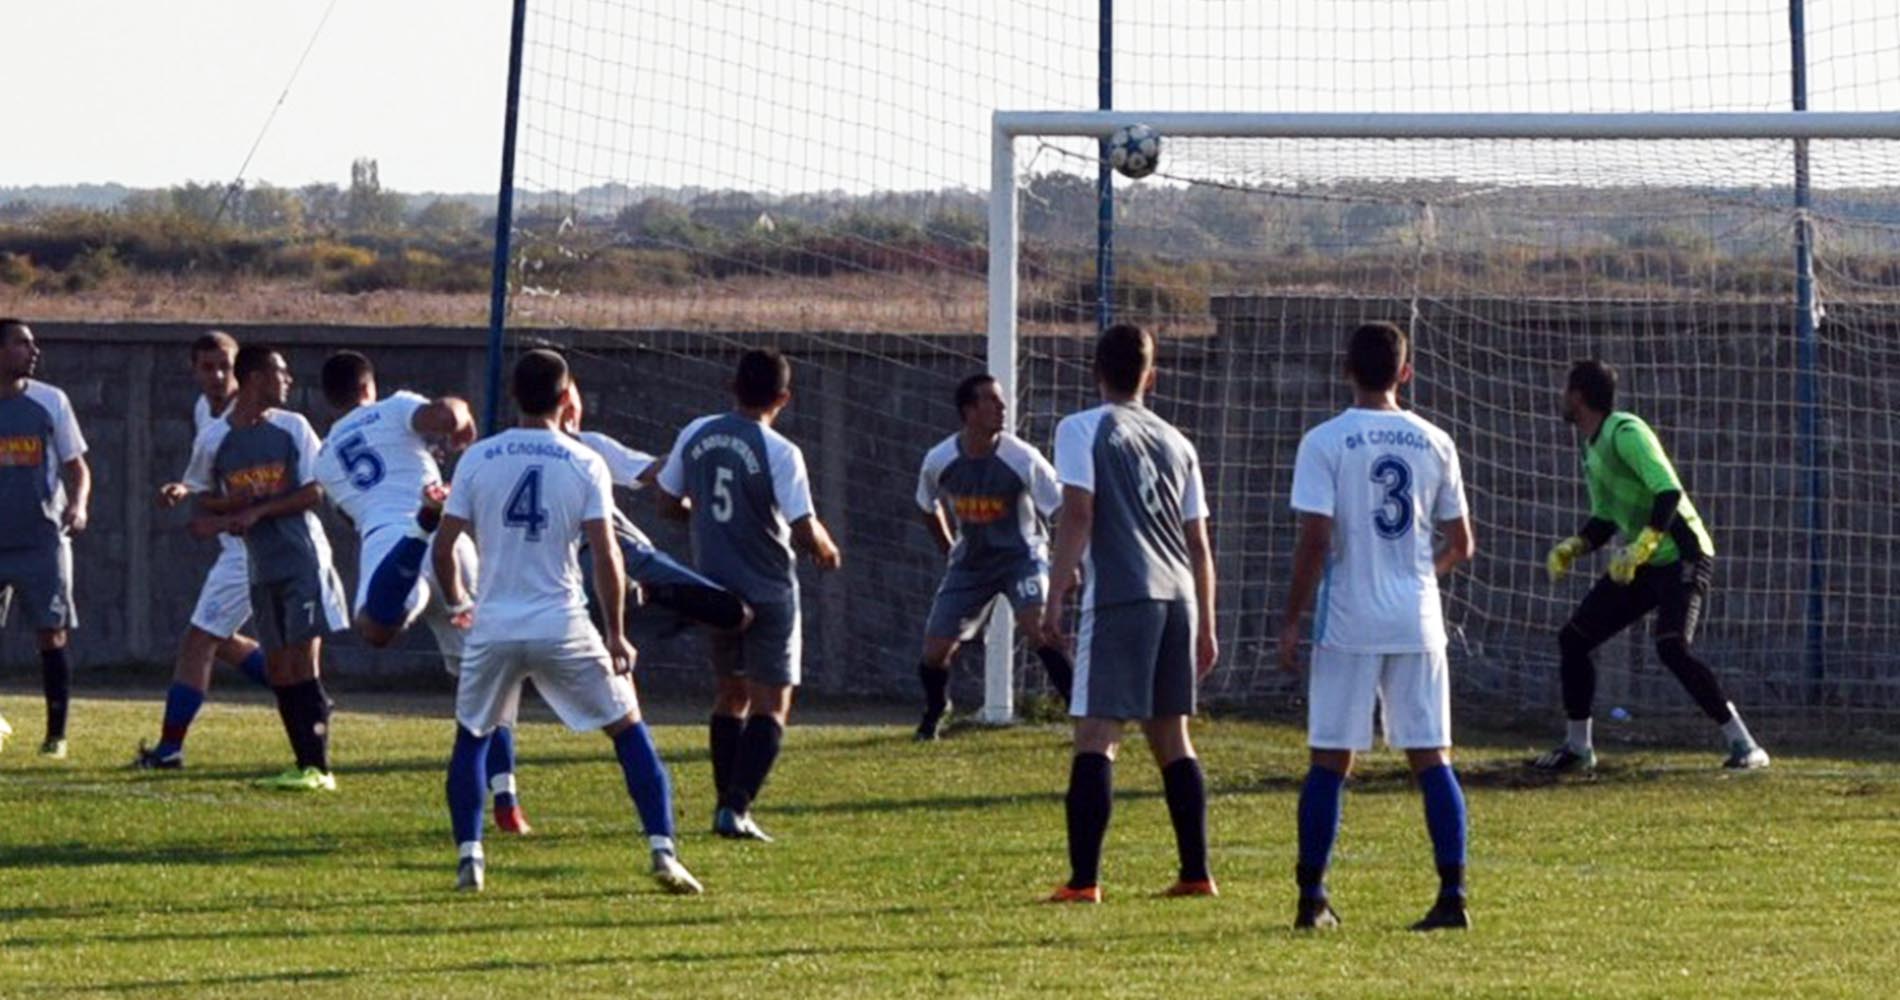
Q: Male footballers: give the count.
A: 11